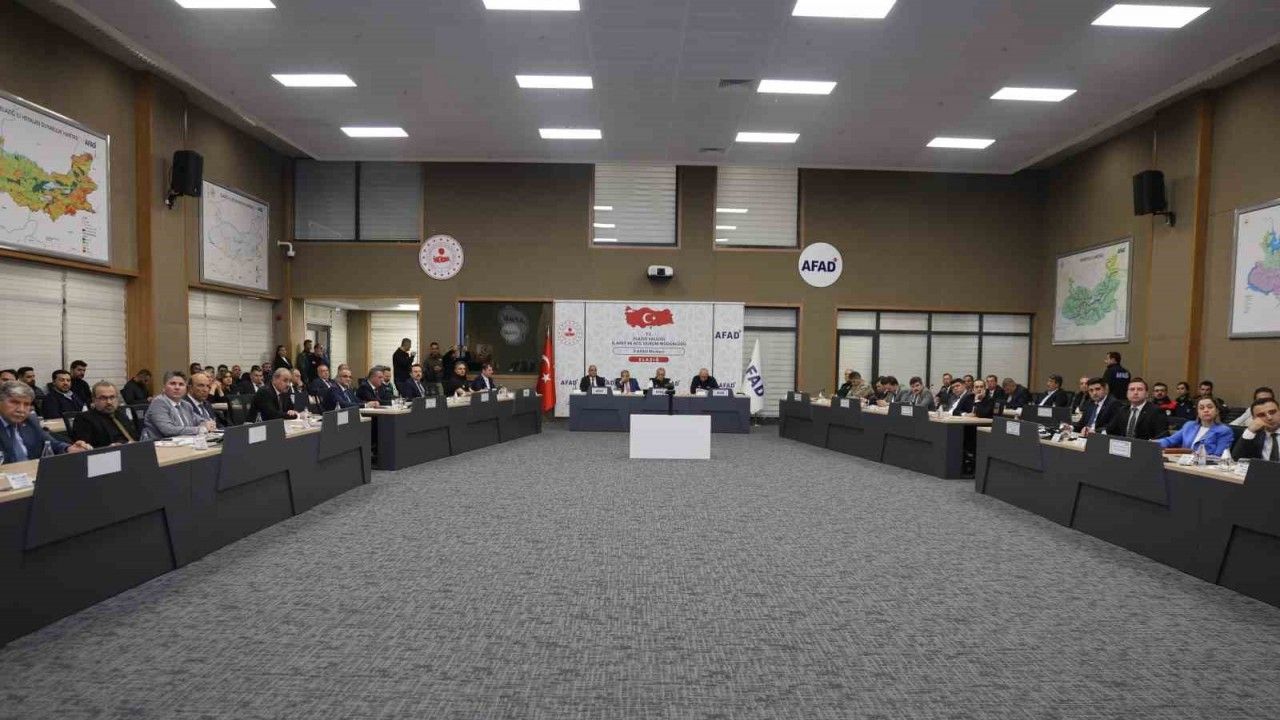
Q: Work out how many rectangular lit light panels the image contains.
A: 12